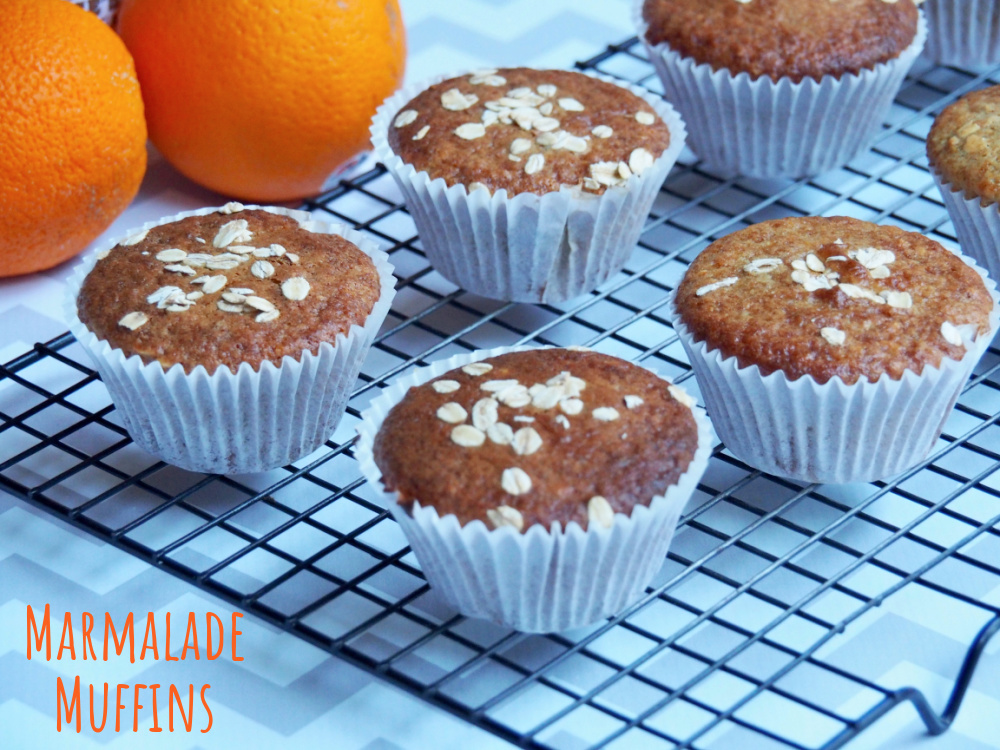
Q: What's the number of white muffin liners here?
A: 7